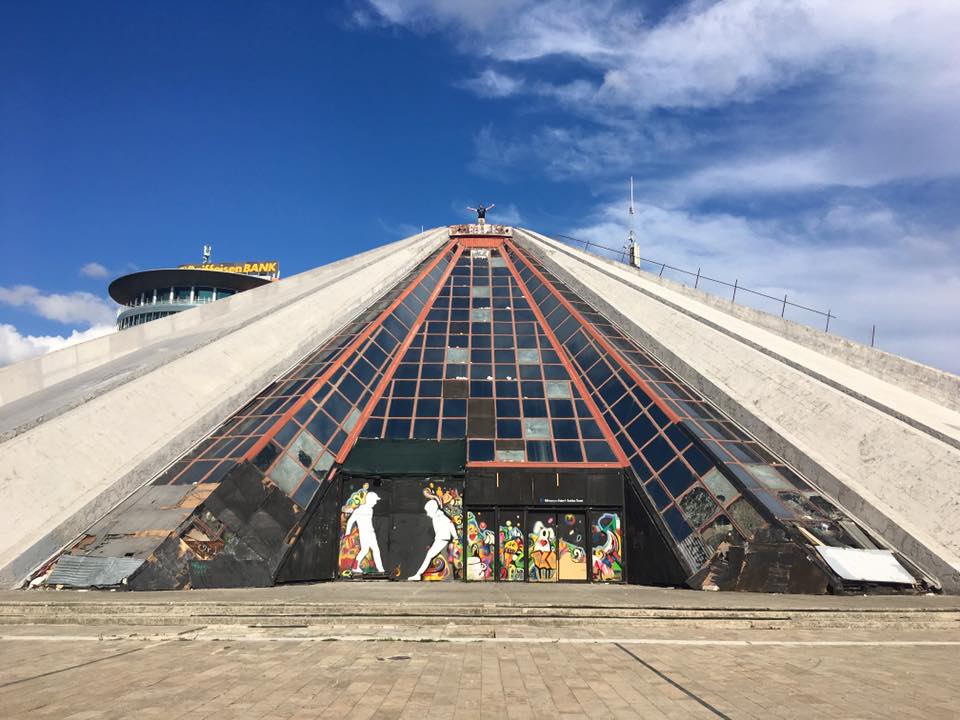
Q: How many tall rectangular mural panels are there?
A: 5